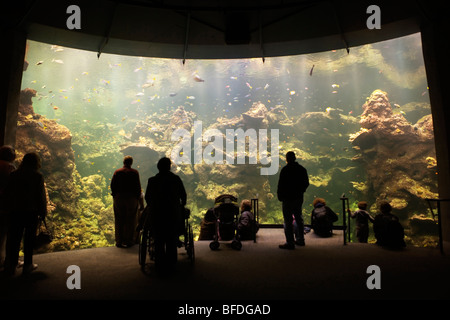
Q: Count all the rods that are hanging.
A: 4